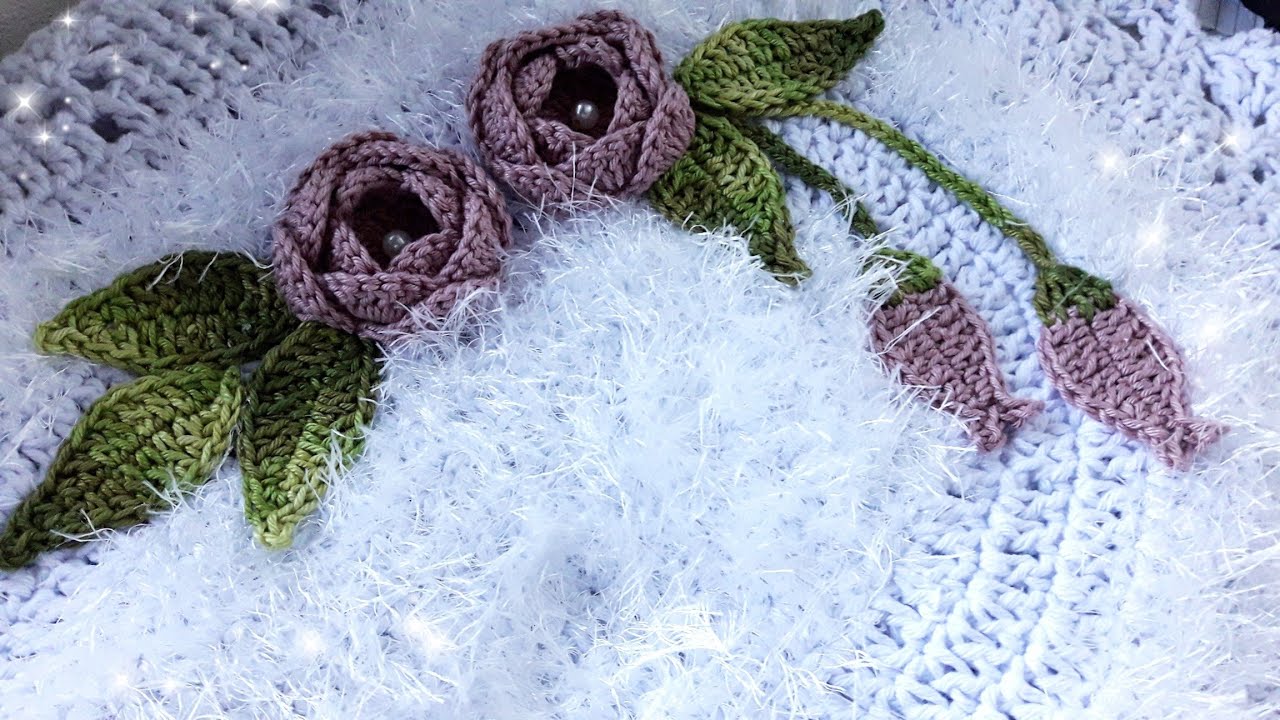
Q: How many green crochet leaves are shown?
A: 5